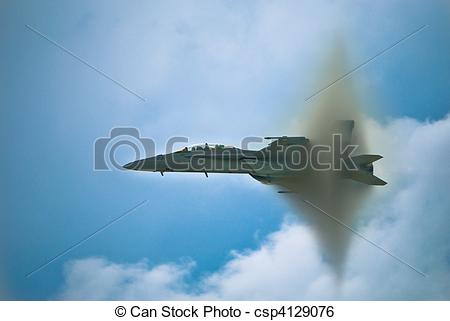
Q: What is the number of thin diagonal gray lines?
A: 4